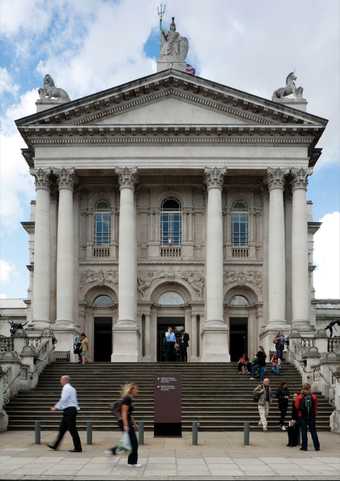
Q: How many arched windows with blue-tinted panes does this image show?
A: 3